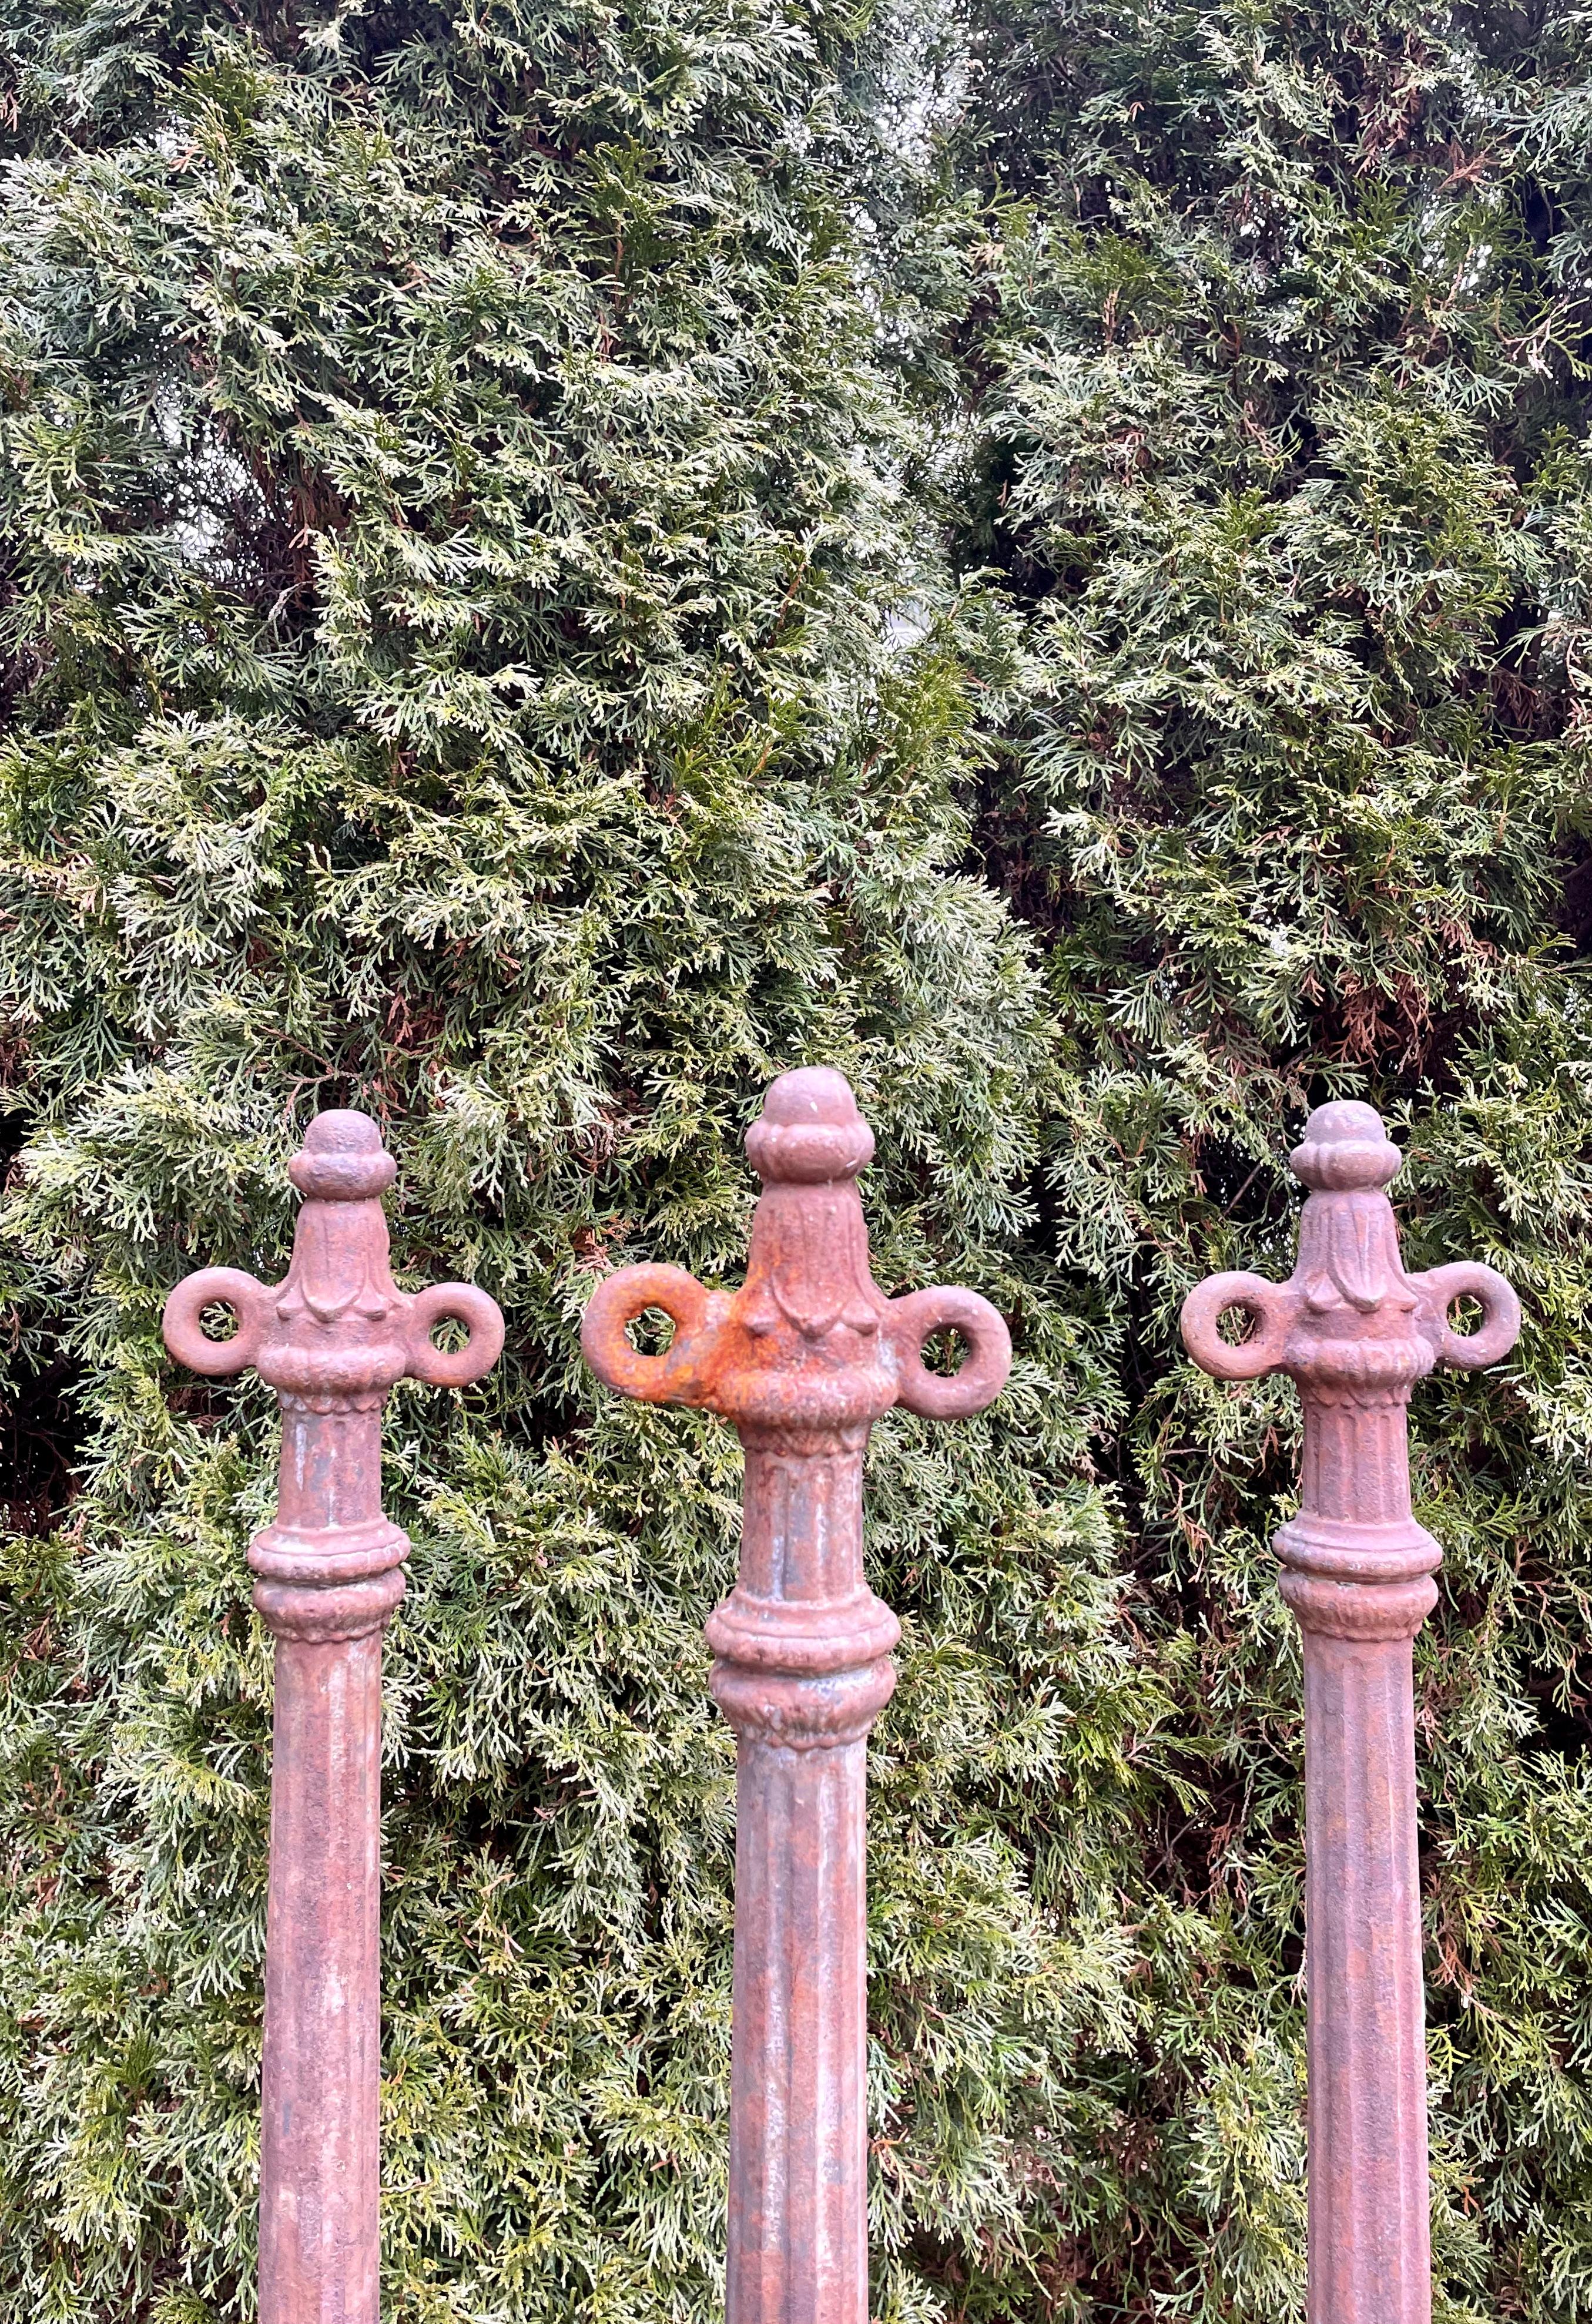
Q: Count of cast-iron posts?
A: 3